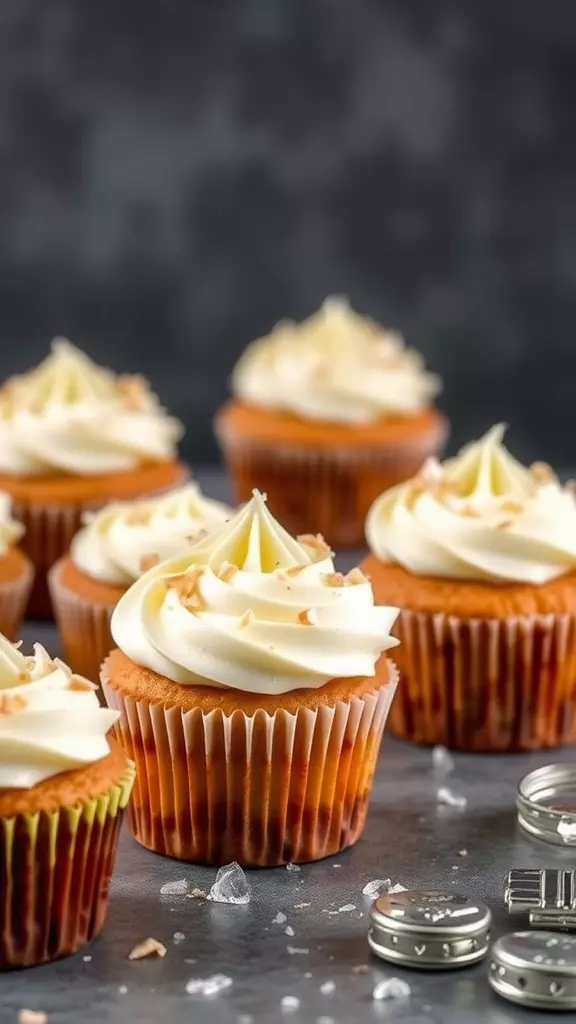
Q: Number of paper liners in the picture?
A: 7